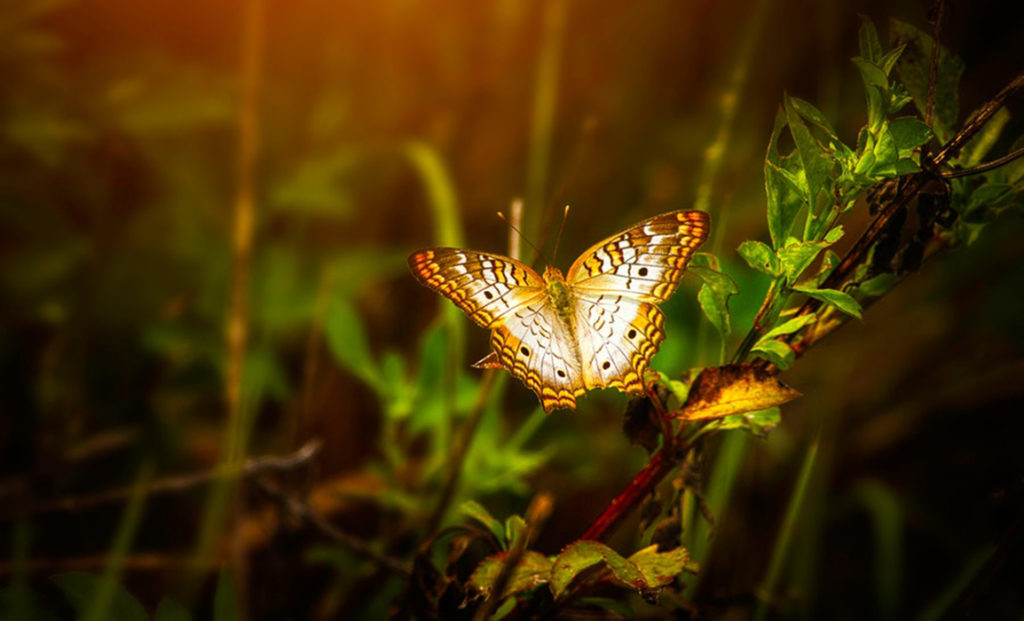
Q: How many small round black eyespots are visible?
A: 6